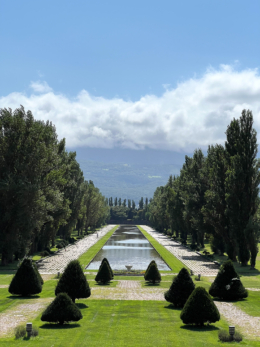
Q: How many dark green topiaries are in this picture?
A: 8